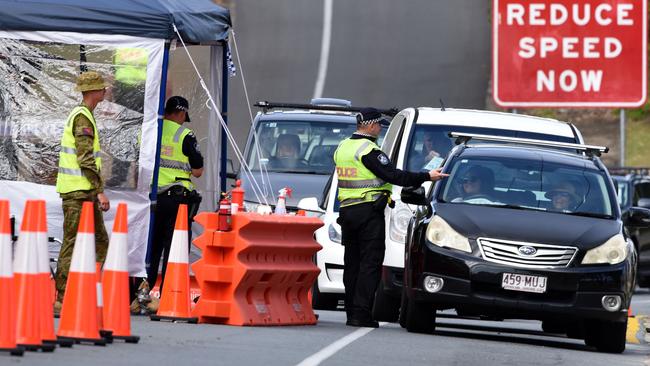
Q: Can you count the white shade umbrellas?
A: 0